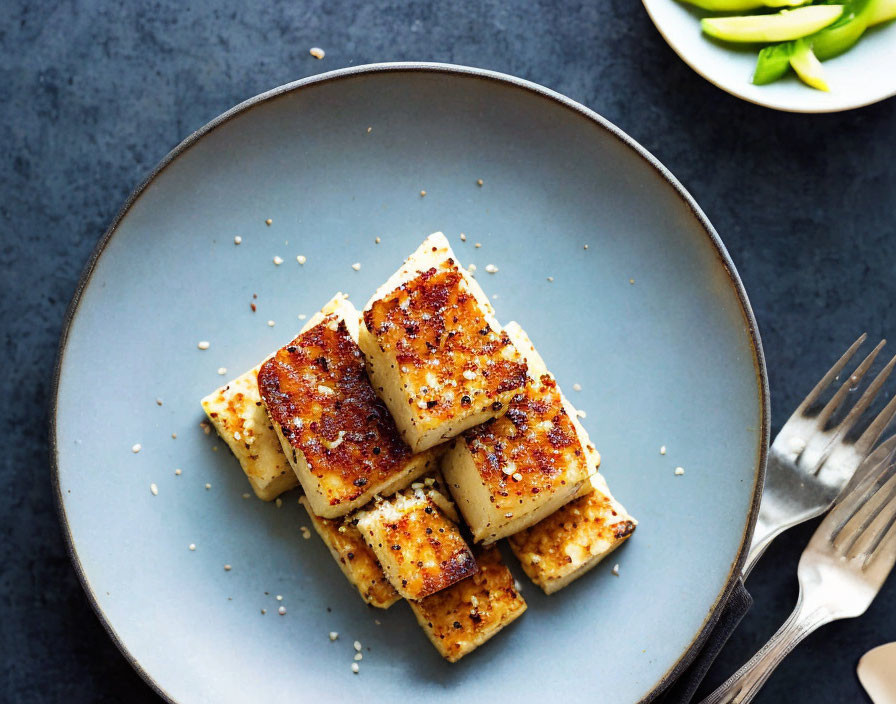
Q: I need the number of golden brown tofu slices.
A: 8